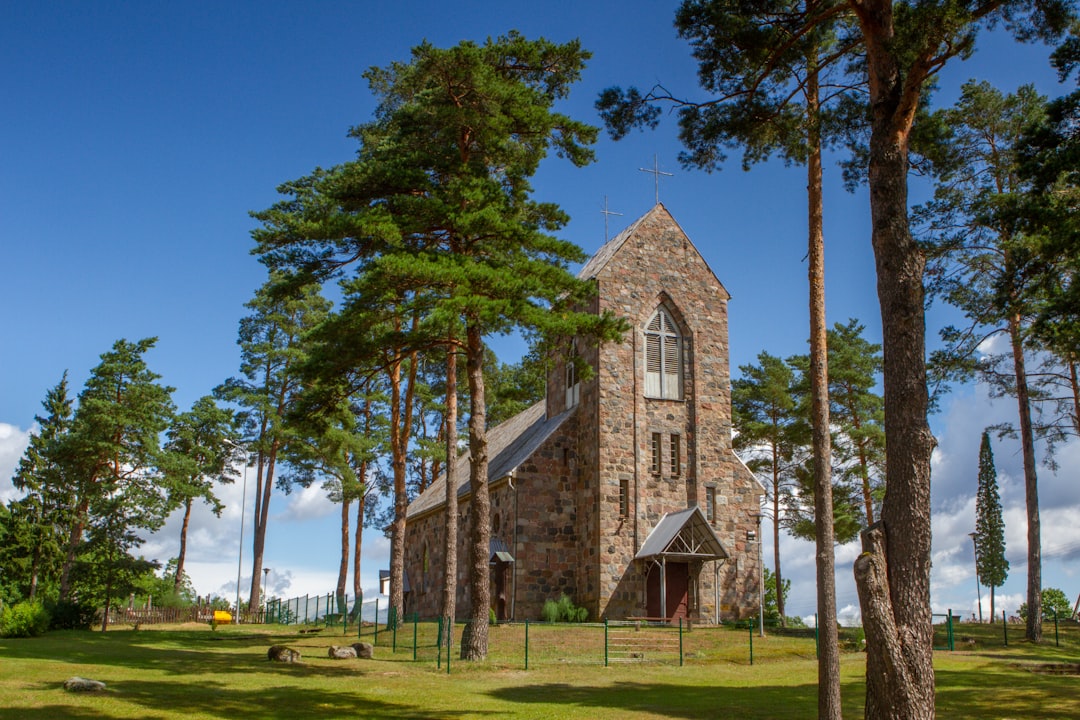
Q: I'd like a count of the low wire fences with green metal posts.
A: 1